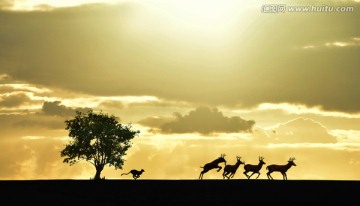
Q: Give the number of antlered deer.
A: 4